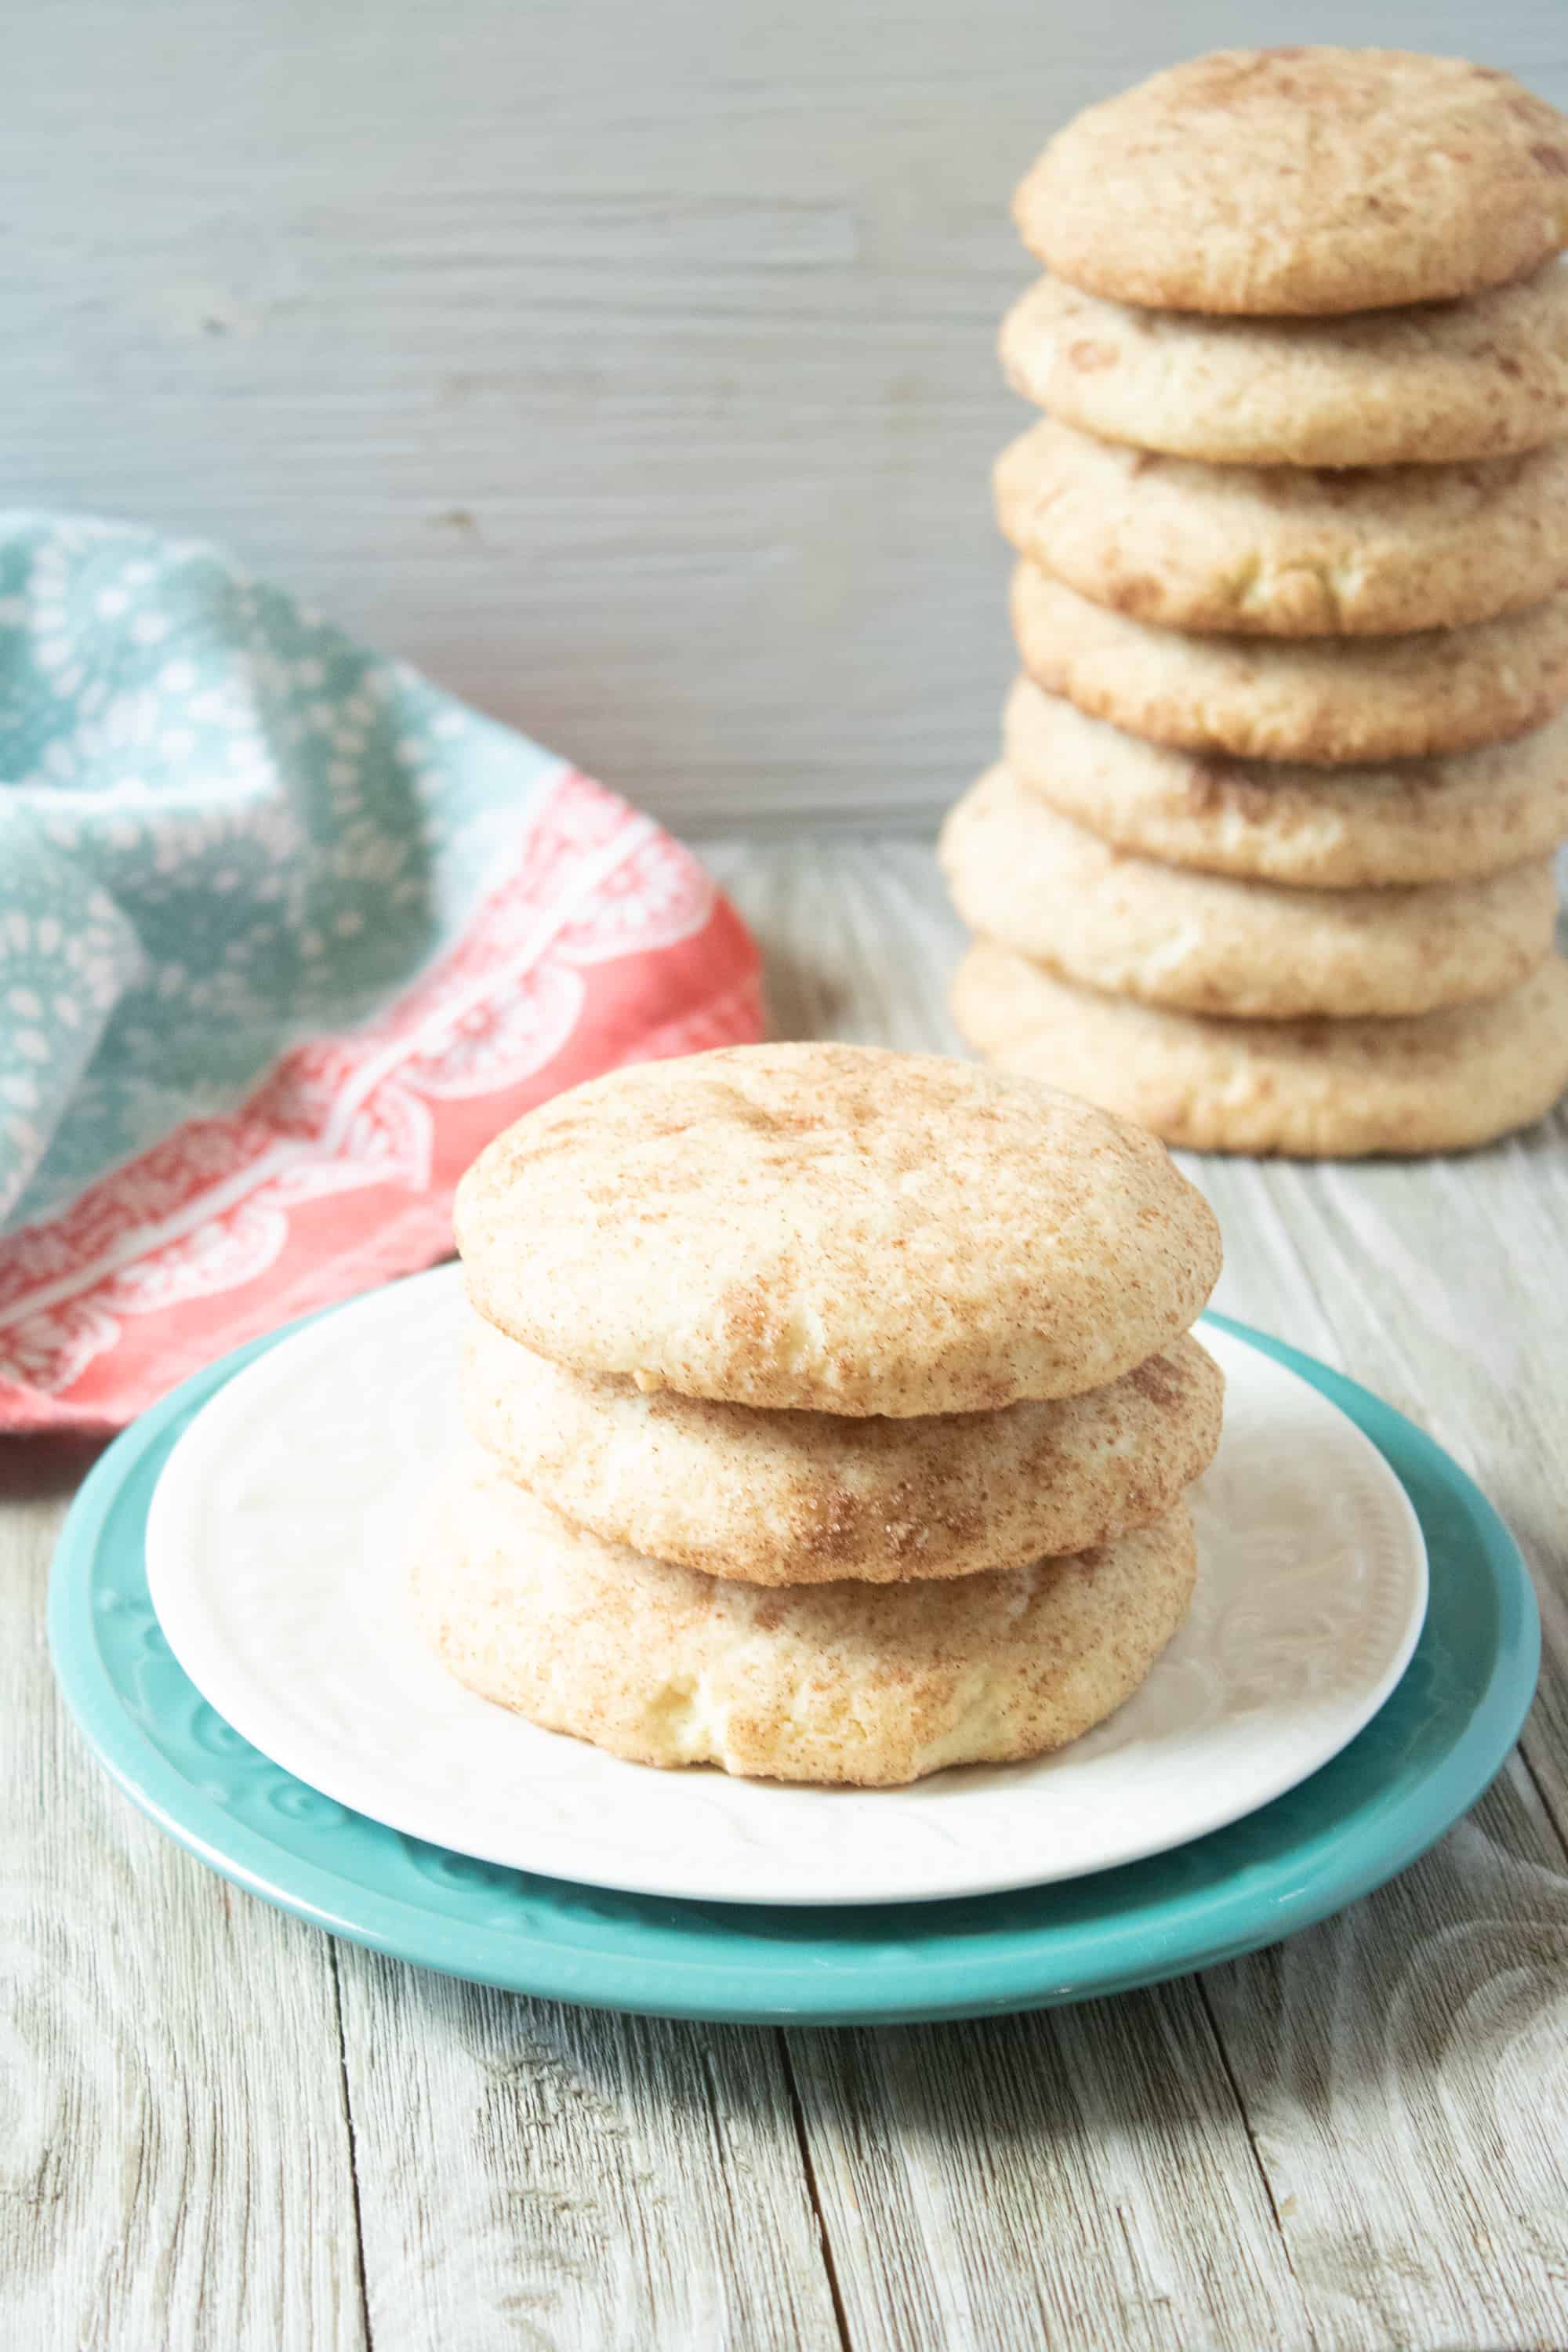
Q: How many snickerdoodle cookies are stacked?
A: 10